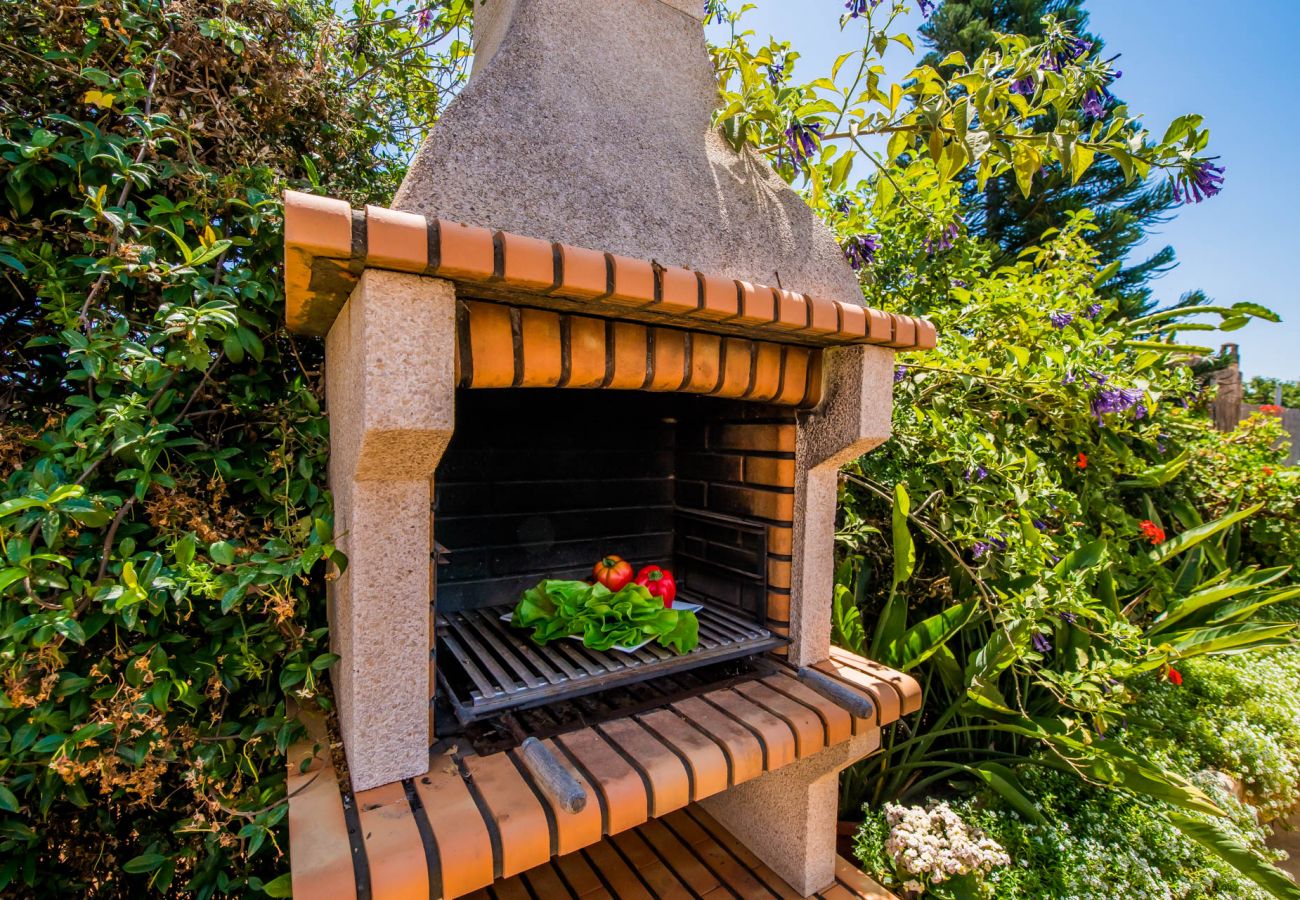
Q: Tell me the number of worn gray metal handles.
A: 2